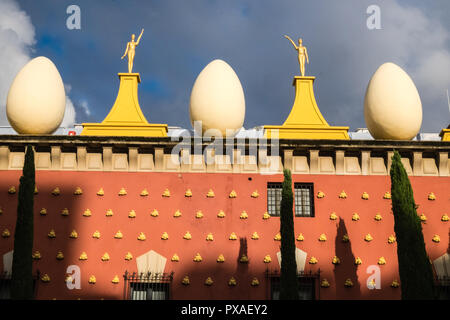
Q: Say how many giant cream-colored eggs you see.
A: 3